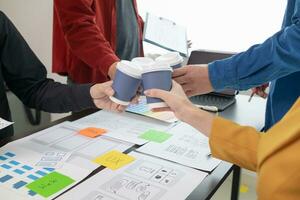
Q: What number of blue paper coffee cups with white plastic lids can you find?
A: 4